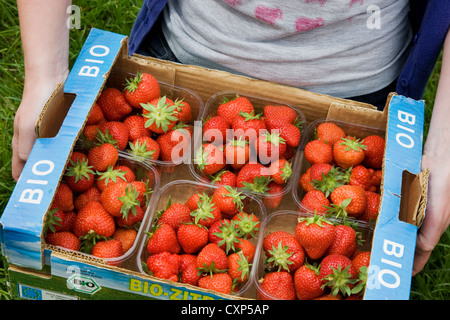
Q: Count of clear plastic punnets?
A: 6